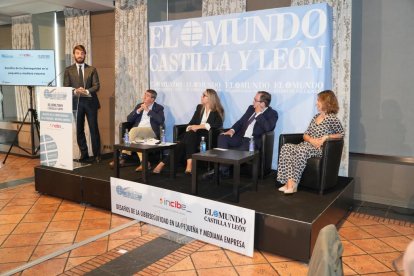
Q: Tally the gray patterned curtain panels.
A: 5